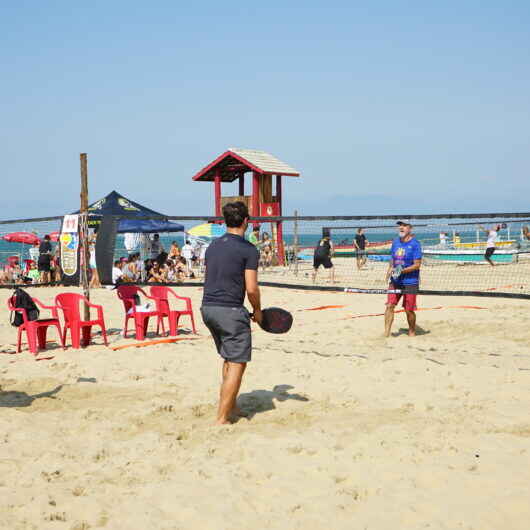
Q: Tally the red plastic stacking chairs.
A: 4